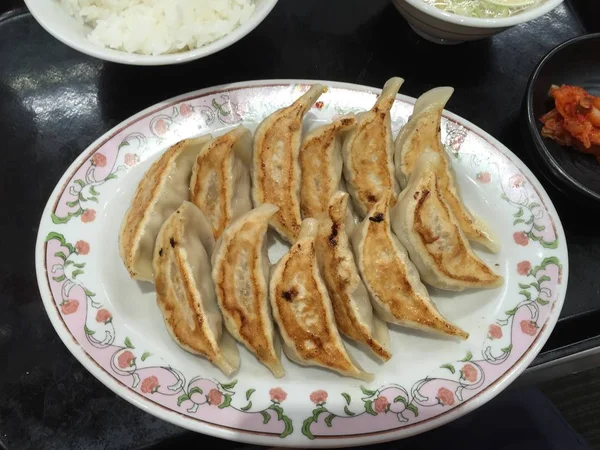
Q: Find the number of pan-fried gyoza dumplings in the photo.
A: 12